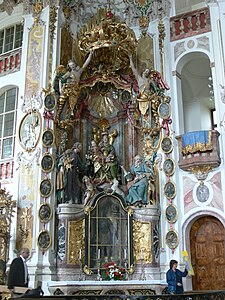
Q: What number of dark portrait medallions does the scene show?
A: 12